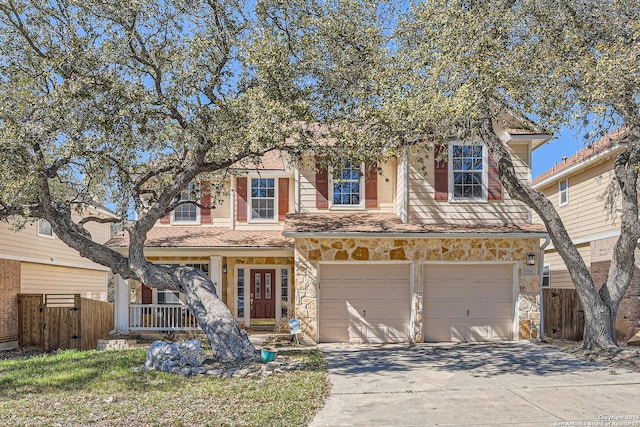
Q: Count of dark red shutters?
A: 9